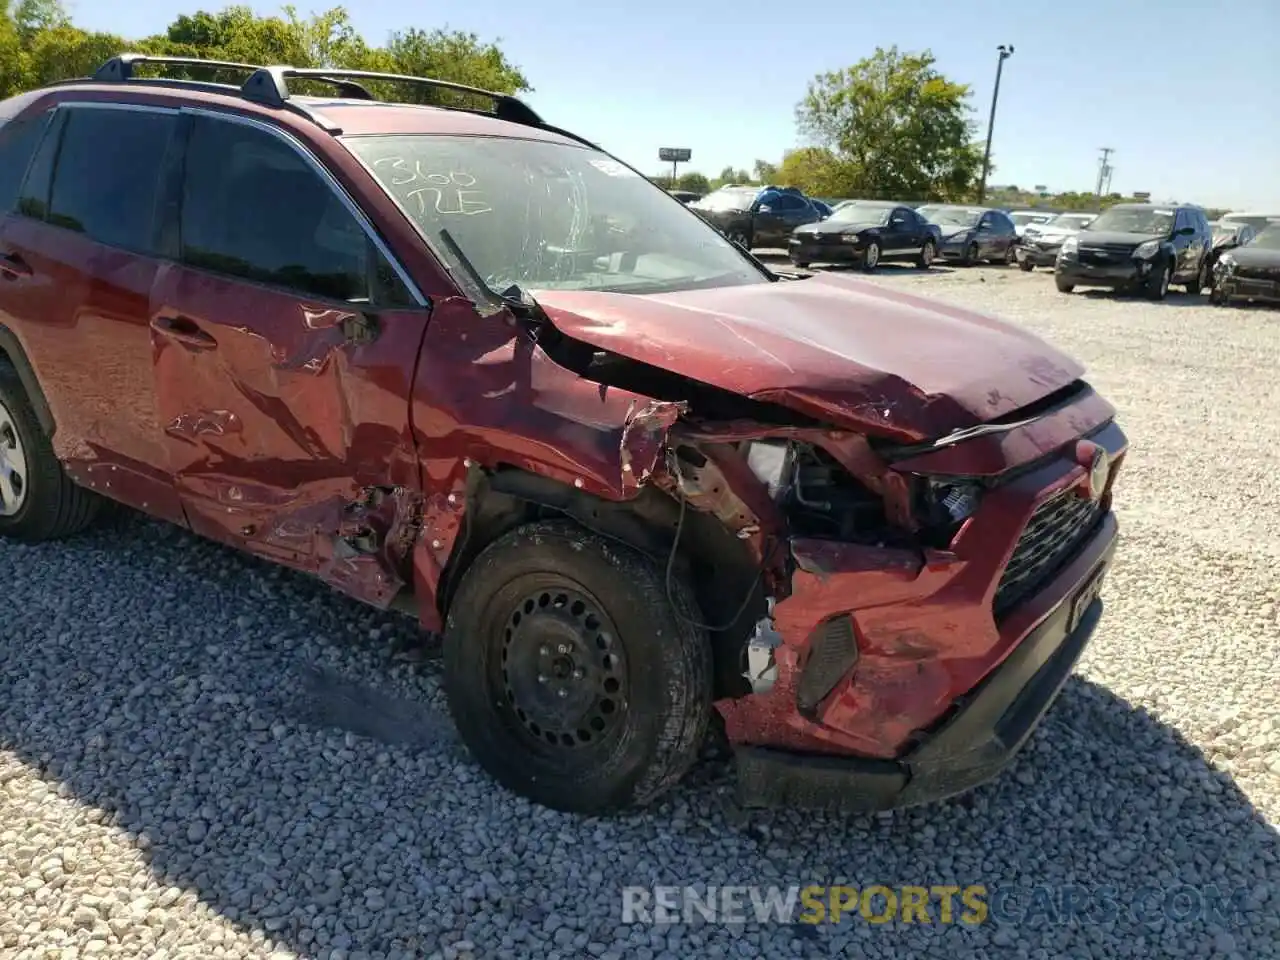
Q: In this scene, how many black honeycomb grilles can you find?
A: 1